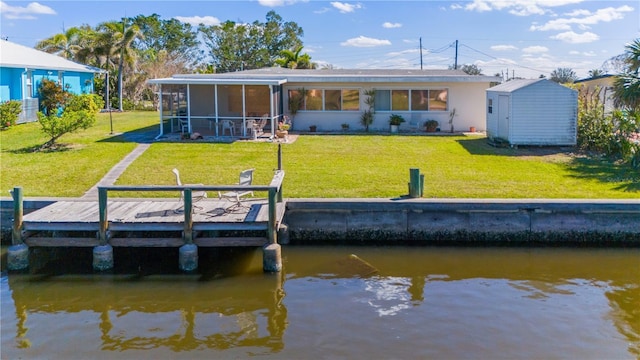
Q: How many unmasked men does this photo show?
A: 0